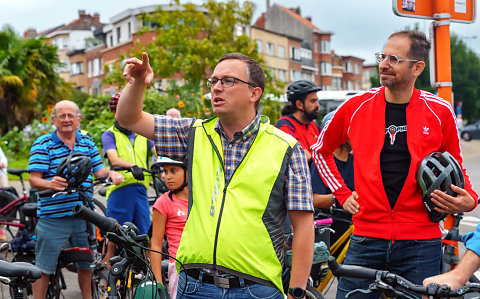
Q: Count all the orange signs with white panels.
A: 1